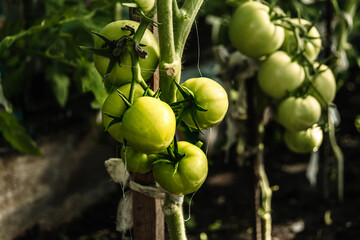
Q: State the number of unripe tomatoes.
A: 13